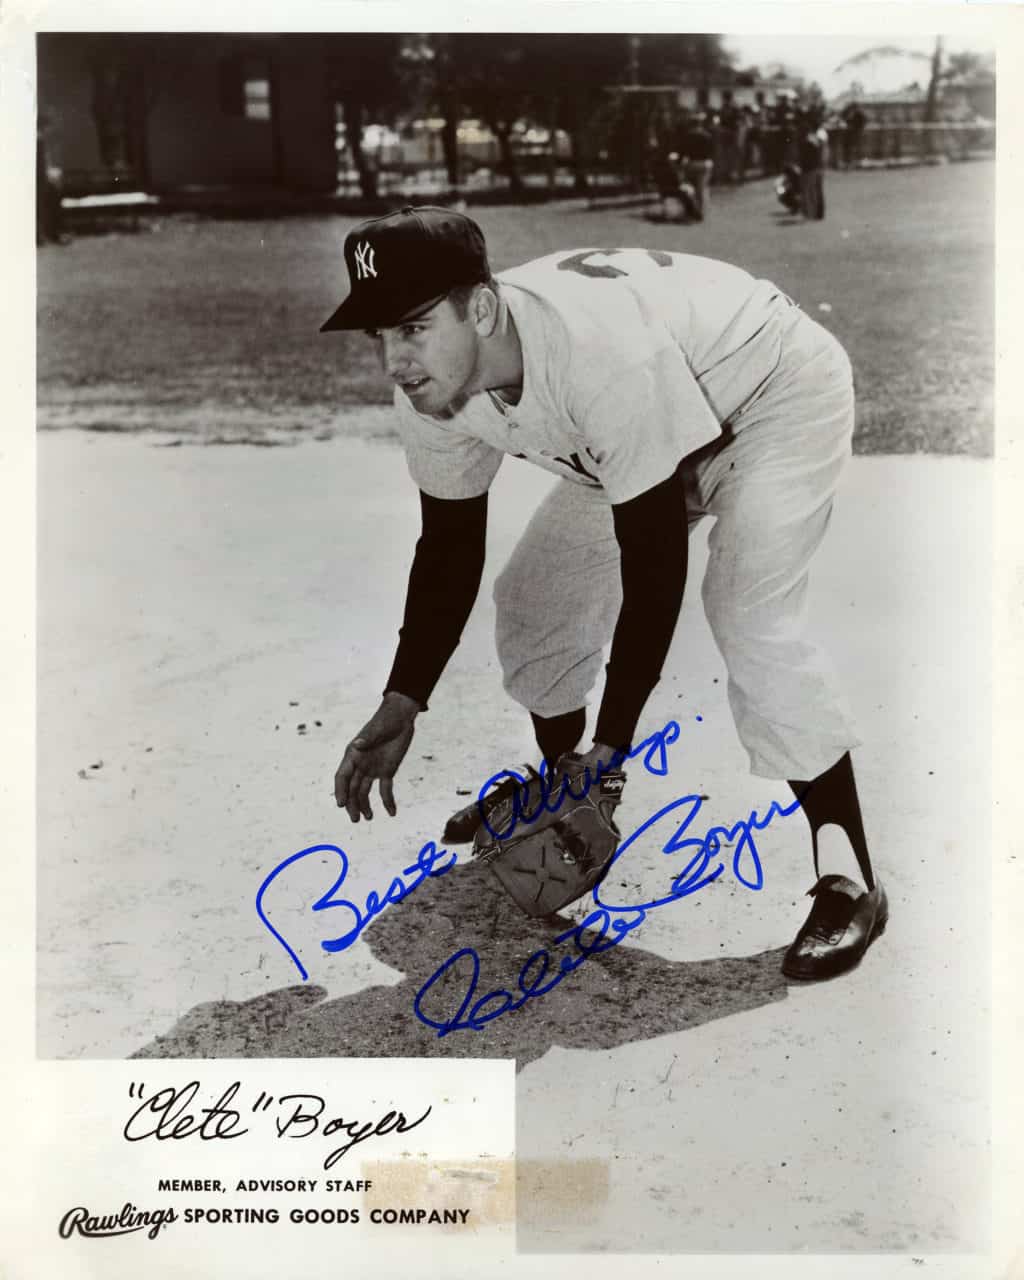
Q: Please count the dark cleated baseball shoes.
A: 2